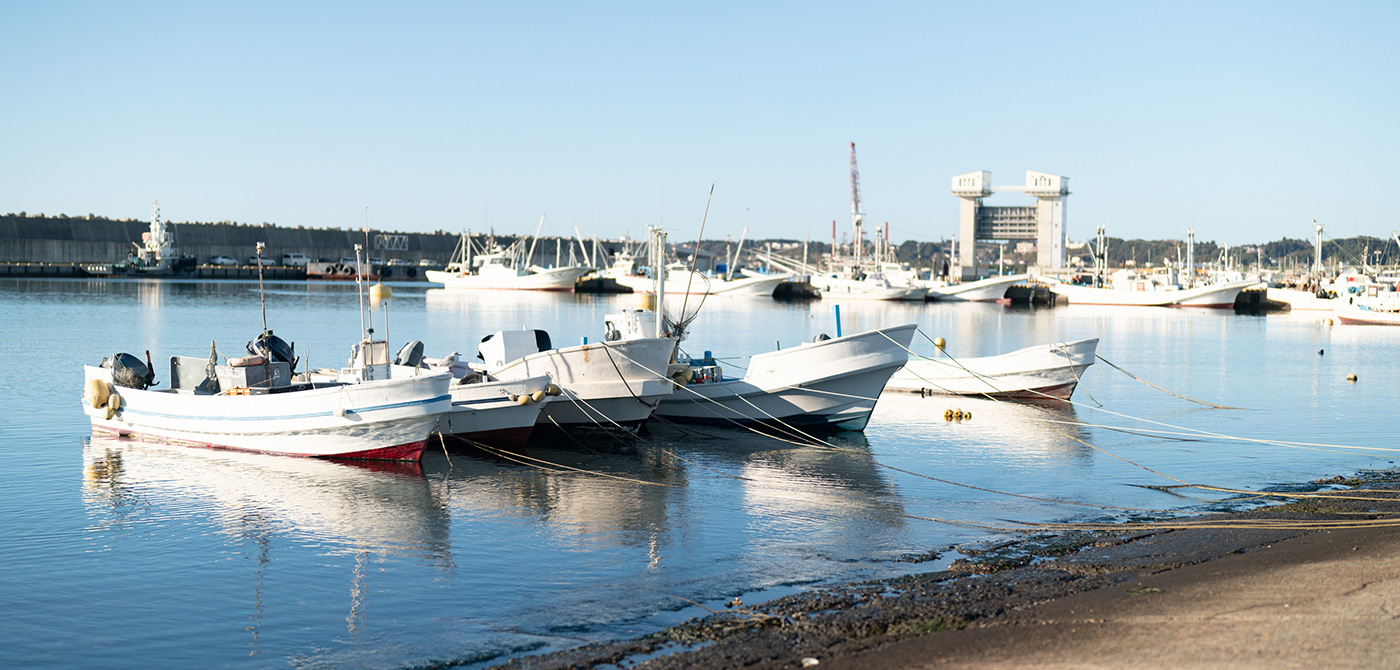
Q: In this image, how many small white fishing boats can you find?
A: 5